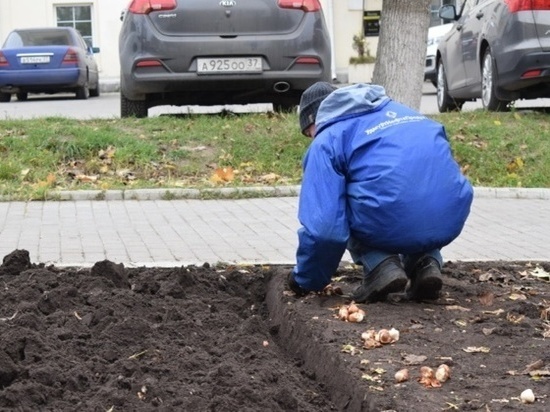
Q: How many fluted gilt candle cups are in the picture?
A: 0